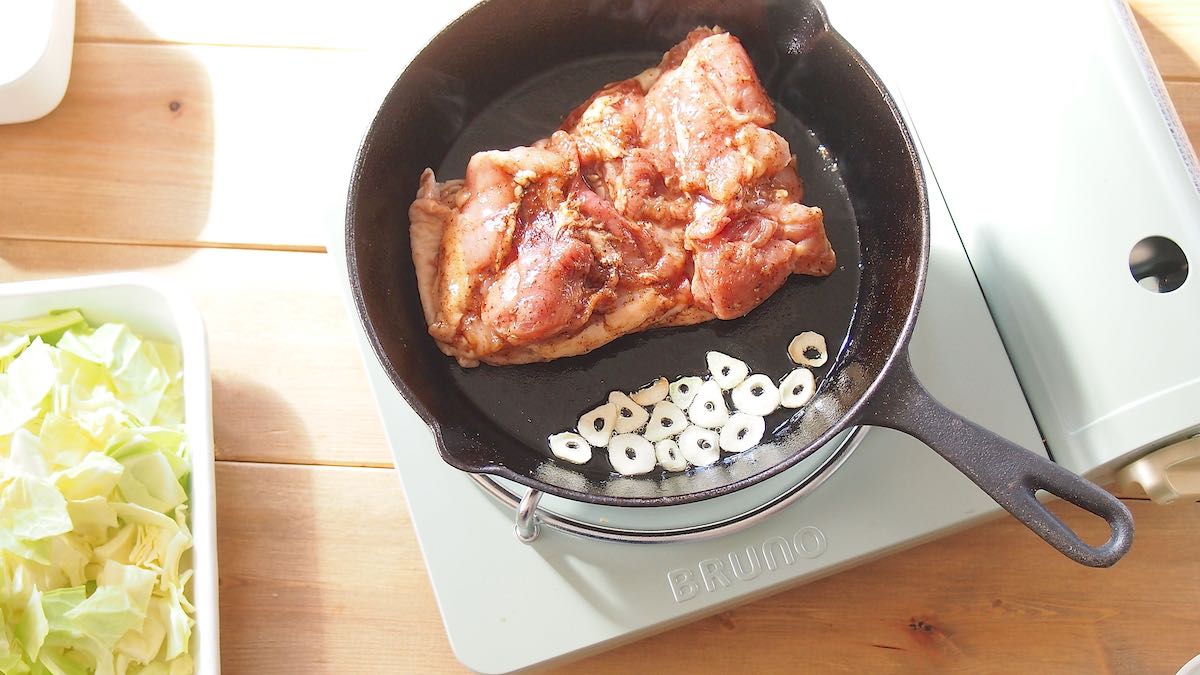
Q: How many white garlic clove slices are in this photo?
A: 15